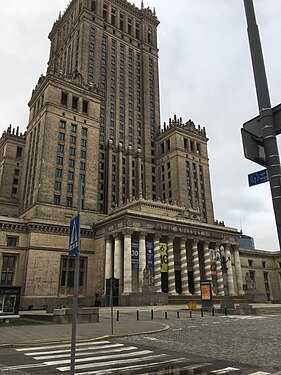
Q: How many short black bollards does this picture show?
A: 9